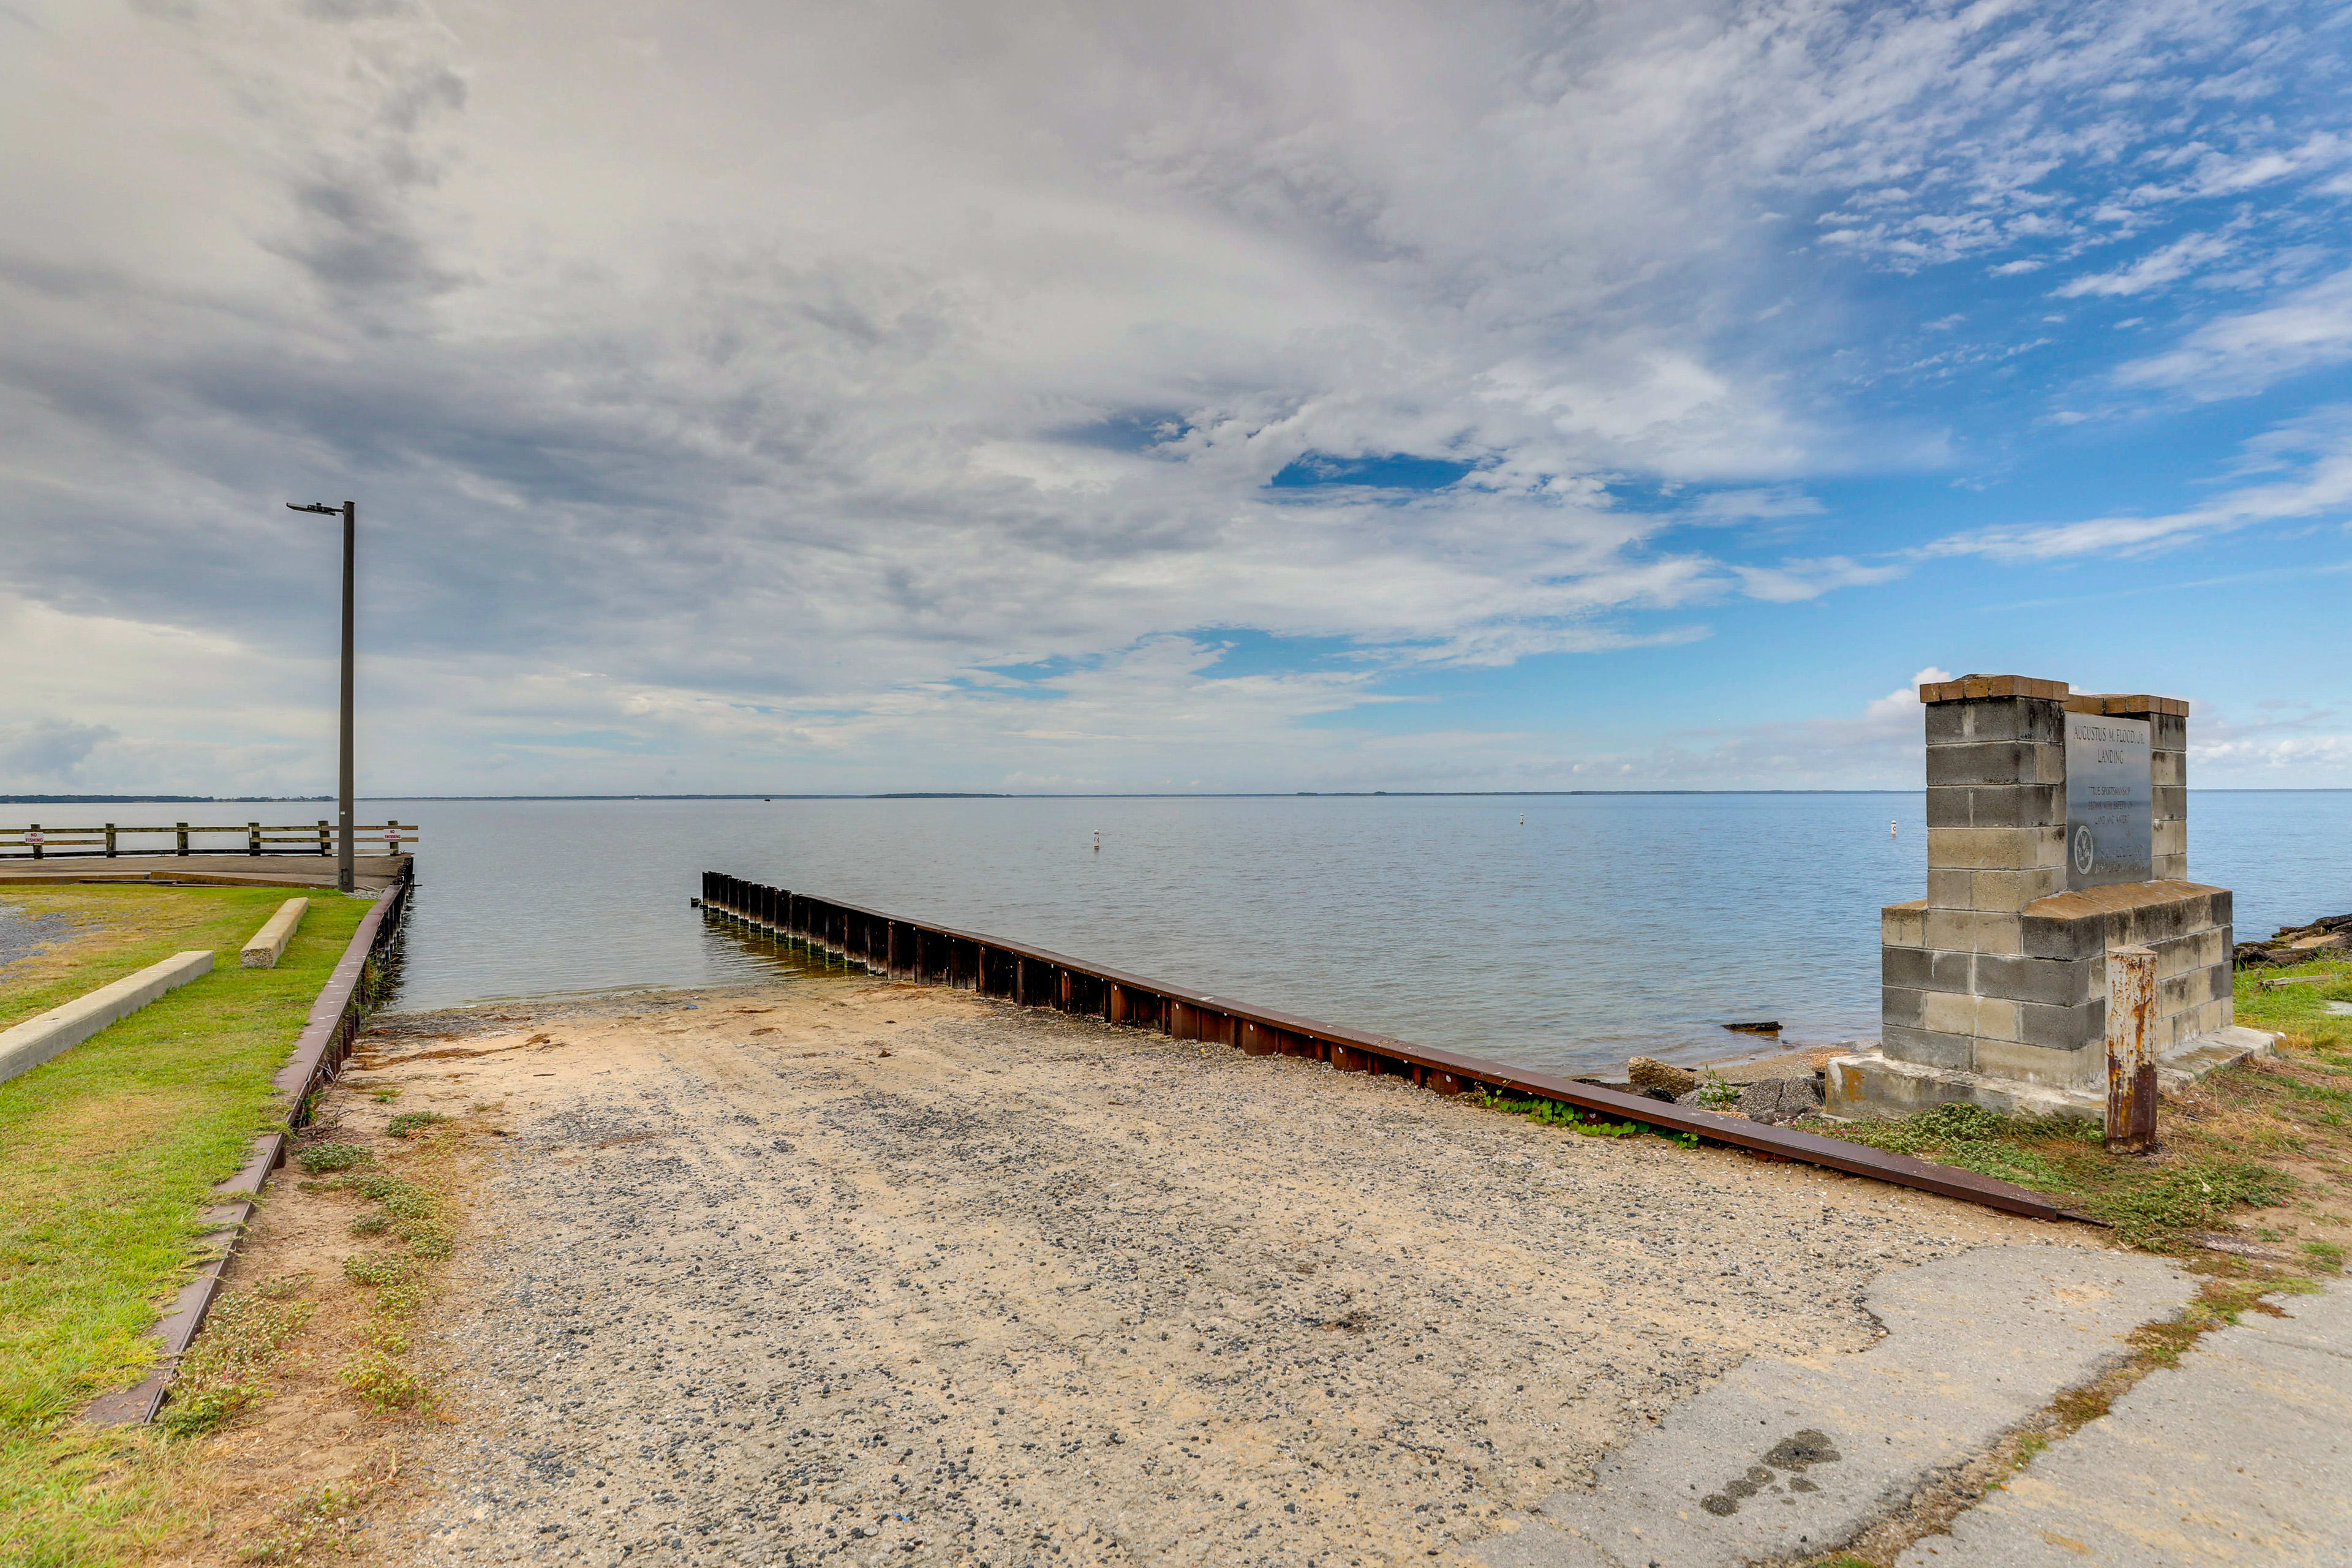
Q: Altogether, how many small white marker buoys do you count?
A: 3